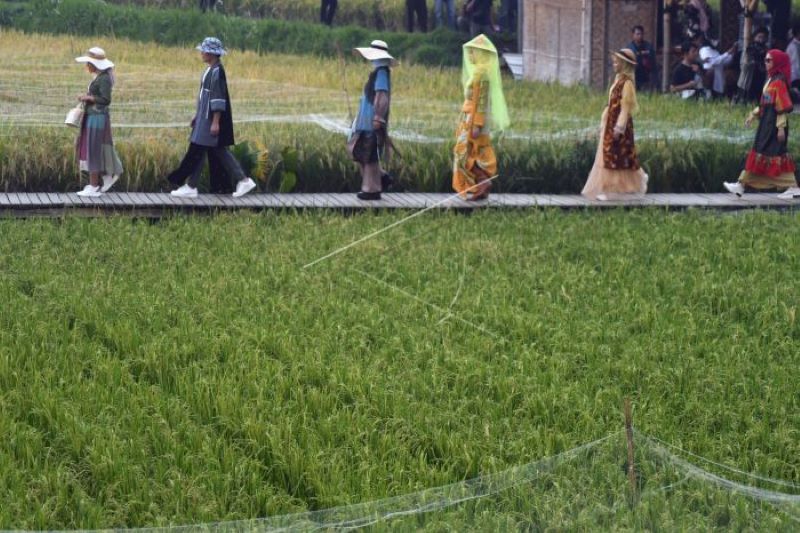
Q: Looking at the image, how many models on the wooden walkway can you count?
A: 6